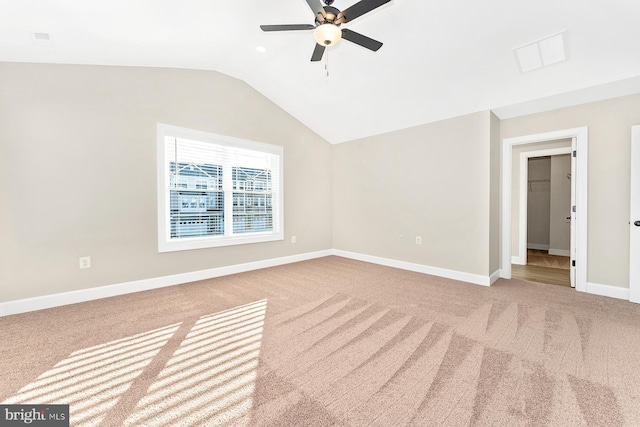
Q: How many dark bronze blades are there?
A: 5